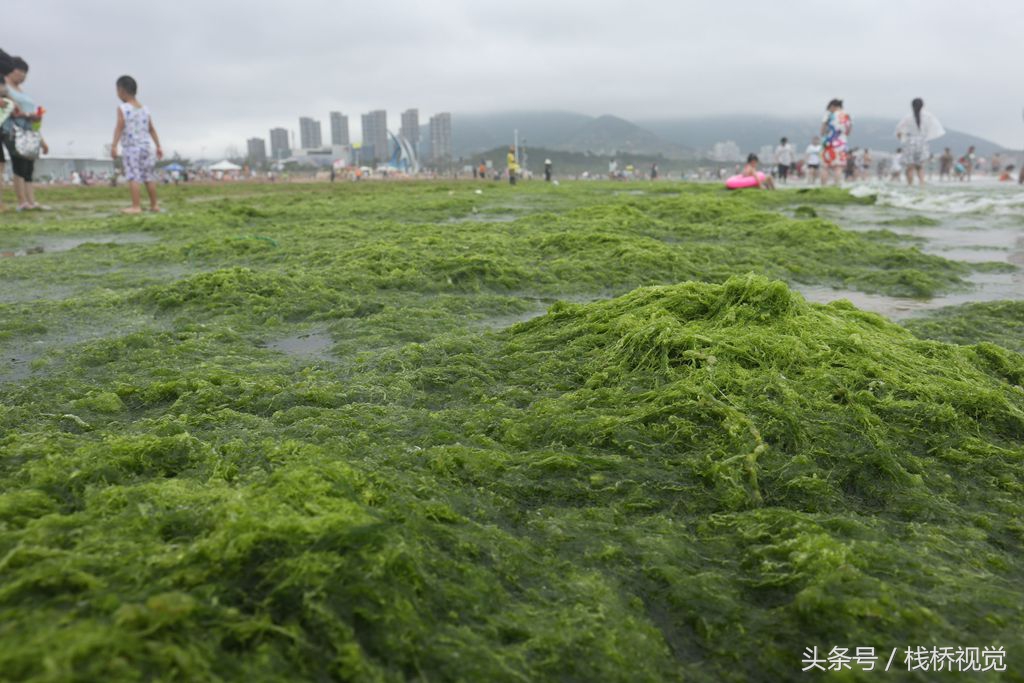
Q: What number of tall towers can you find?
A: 7